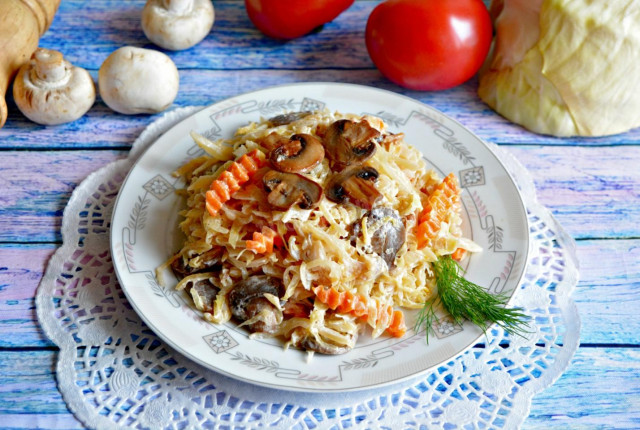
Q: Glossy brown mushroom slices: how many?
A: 4